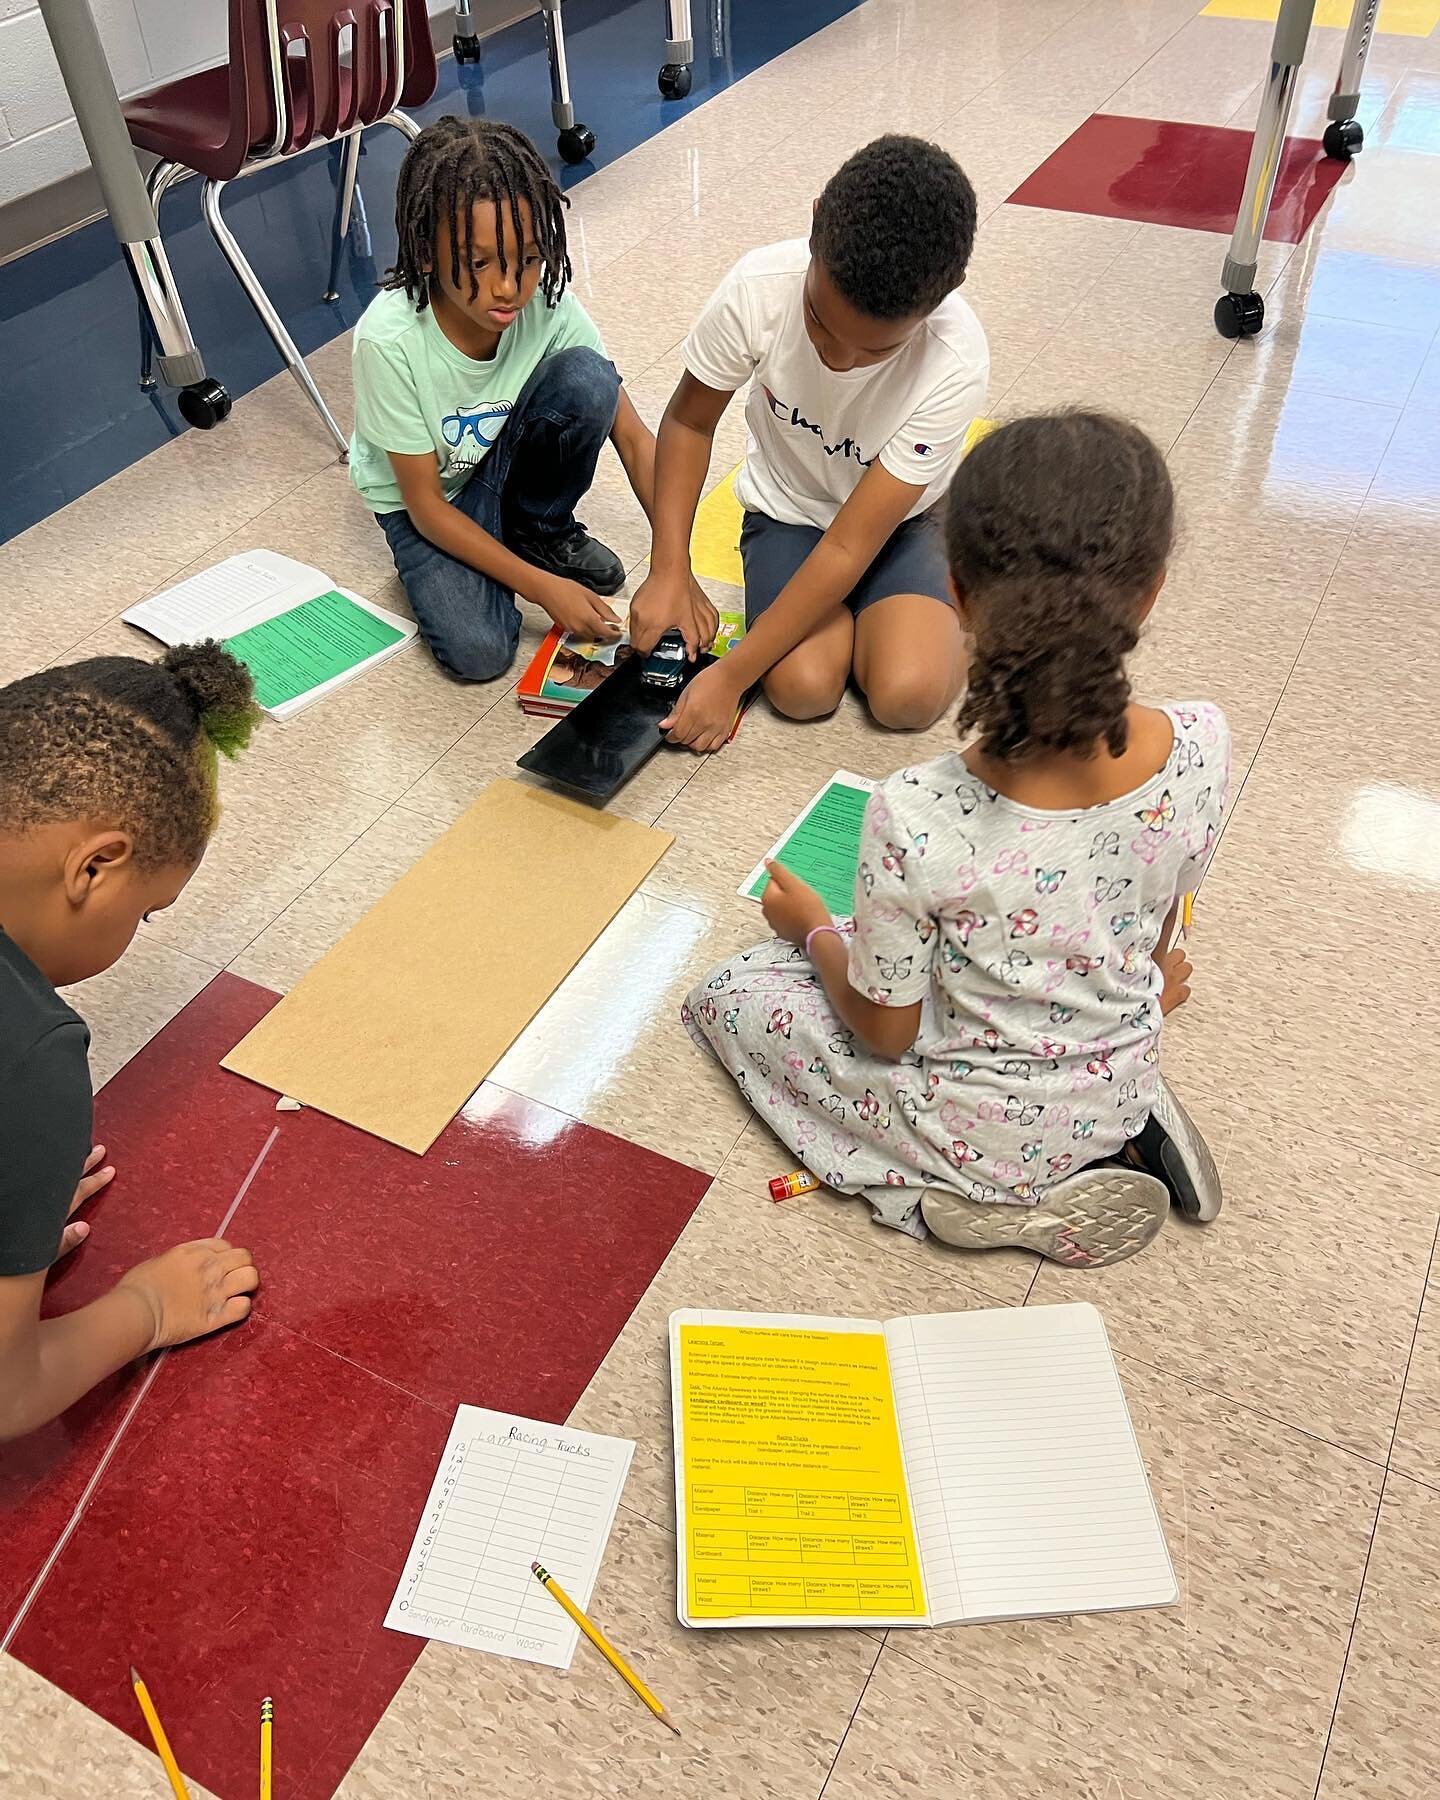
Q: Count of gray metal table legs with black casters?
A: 6